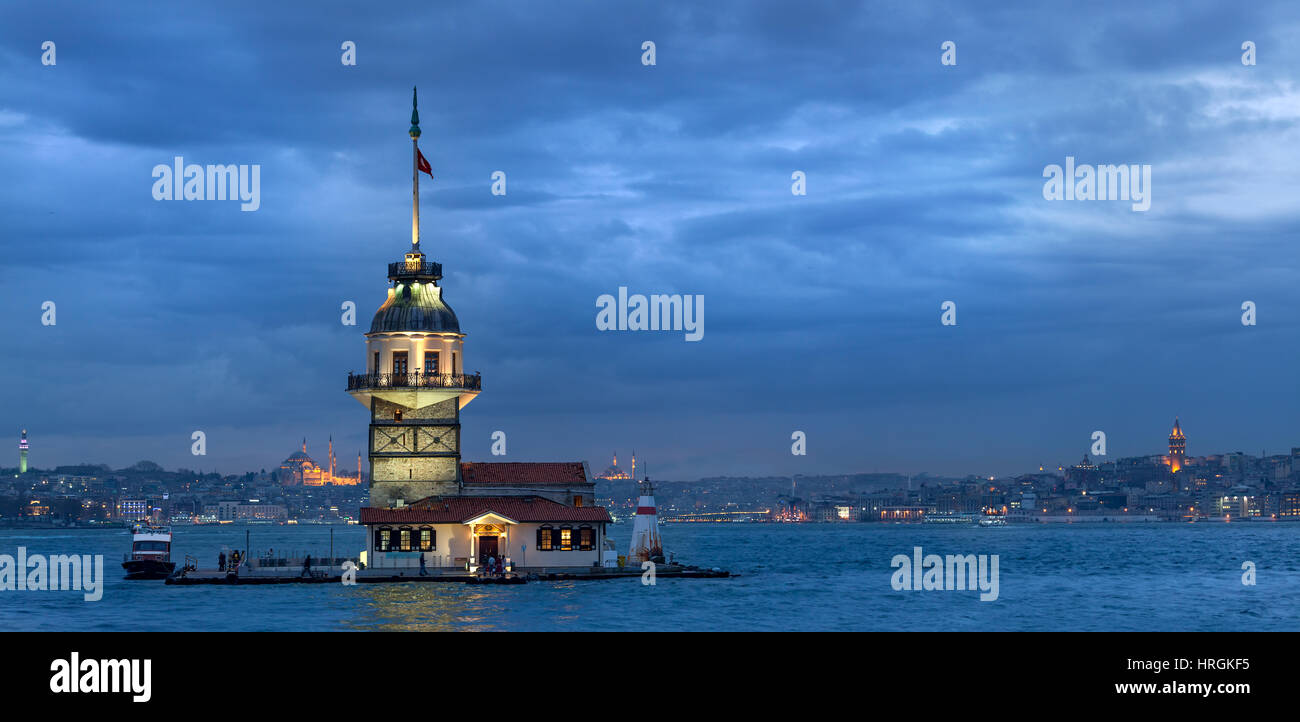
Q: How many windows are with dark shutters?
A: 6